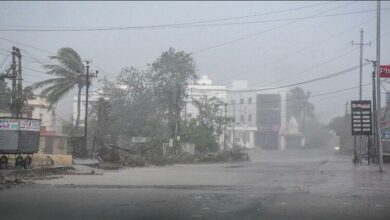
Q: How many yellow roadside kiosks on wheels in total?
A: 0